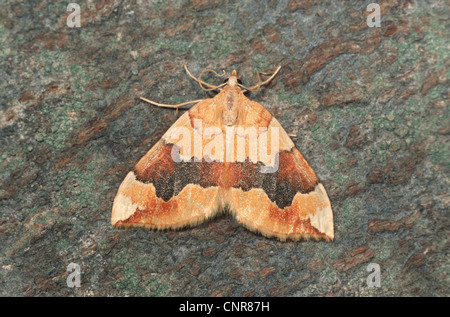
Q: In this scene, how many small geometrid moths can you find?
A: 1